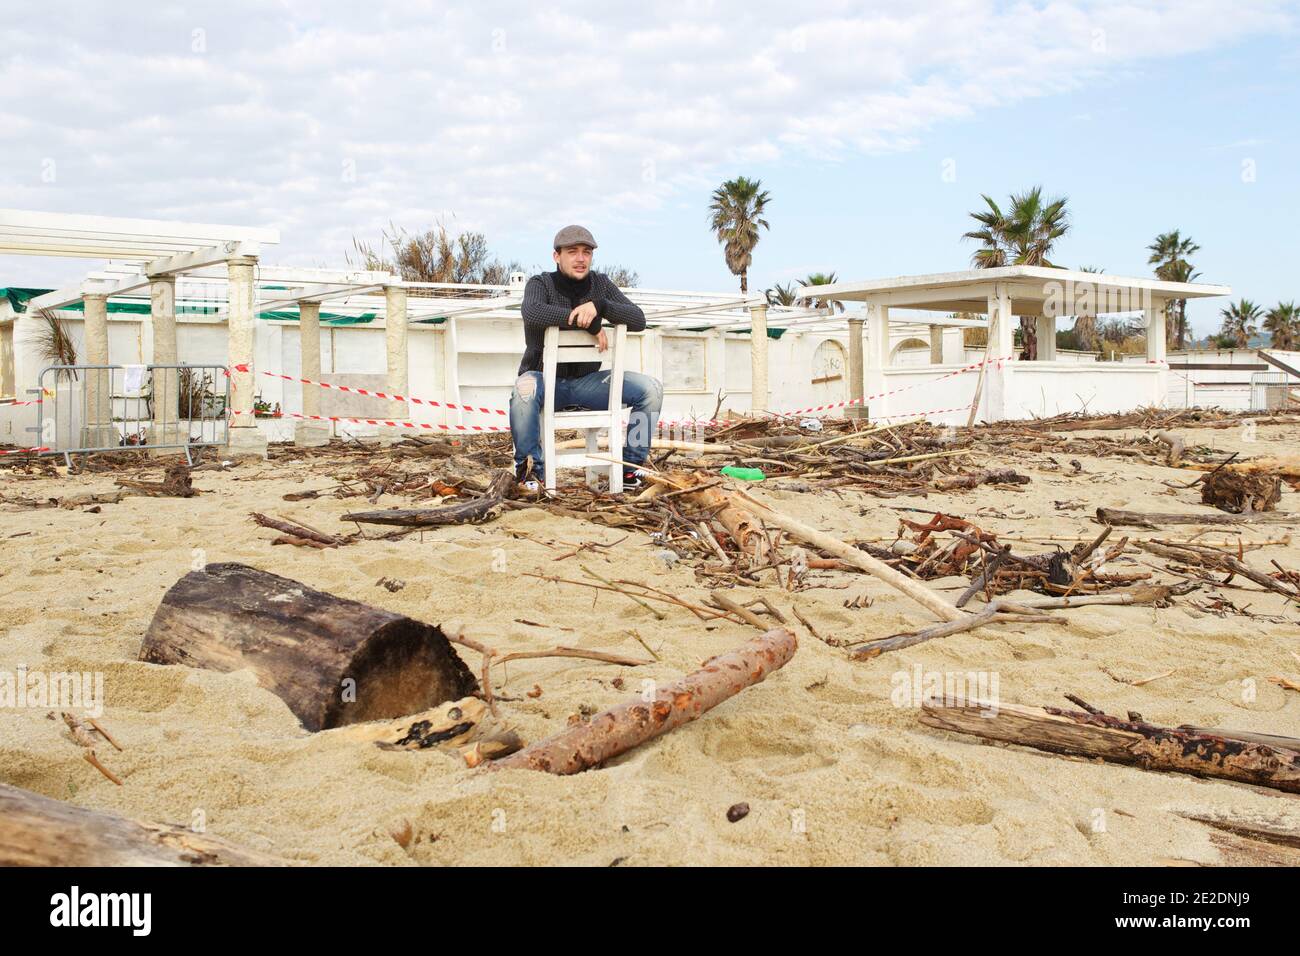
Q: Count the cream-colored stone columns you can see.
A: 8